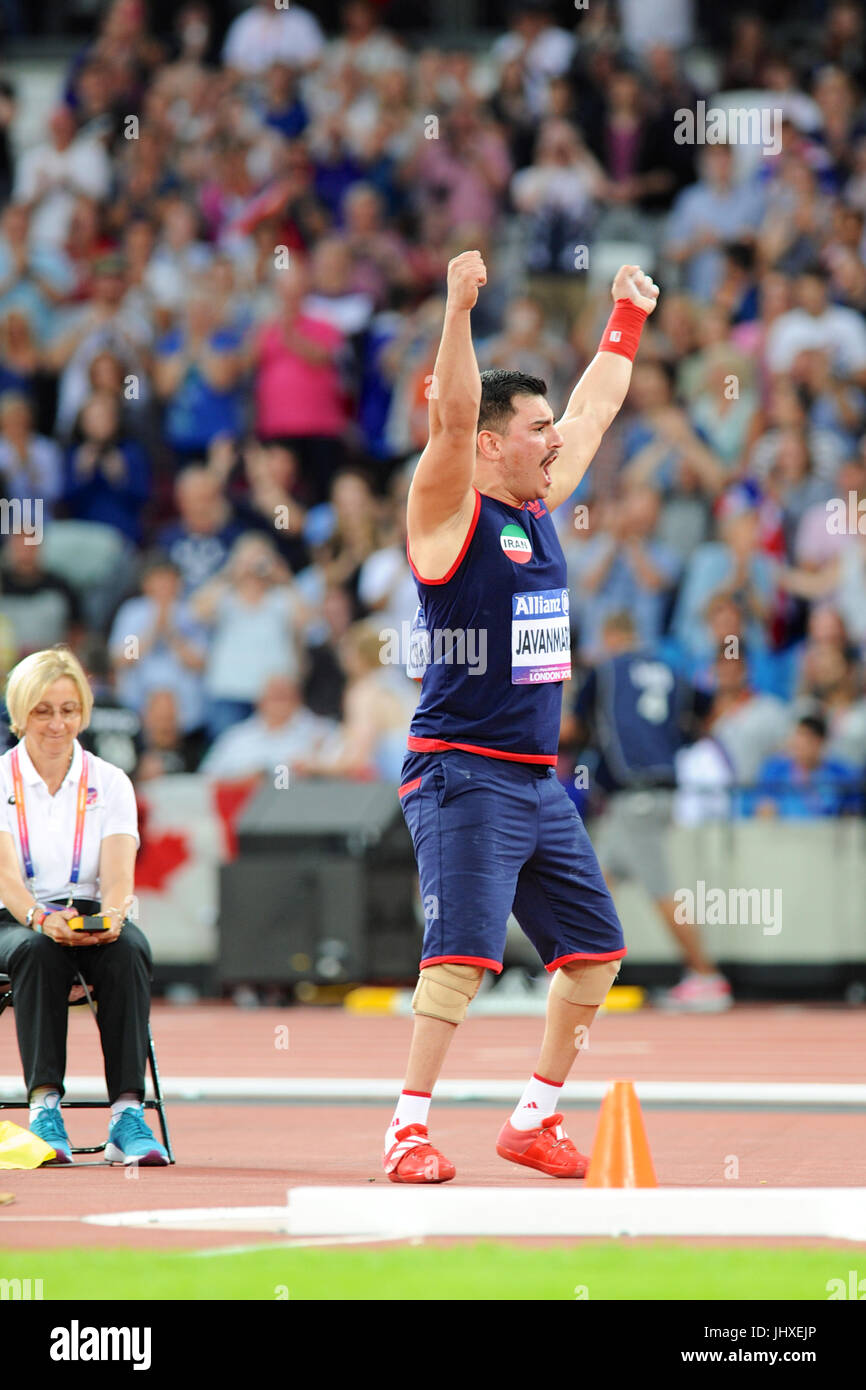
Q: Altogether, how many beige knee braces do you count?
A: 2